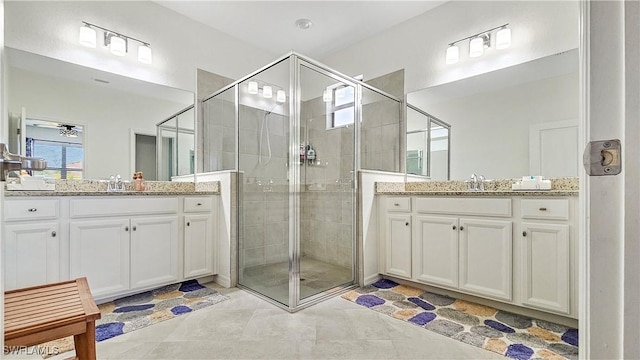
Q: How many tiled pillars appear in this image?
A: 2